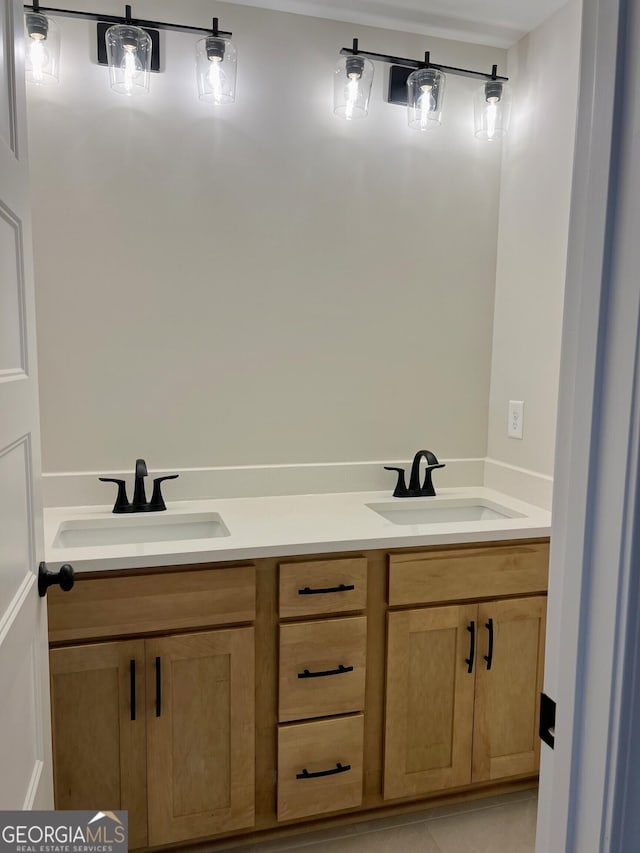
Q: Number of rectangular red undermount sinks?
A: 0